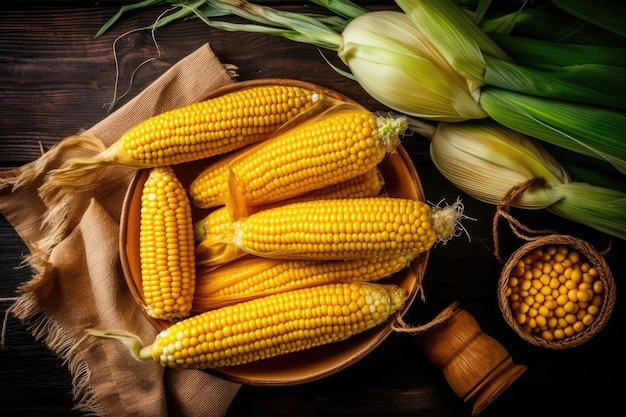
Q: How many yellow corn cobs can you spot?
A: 7